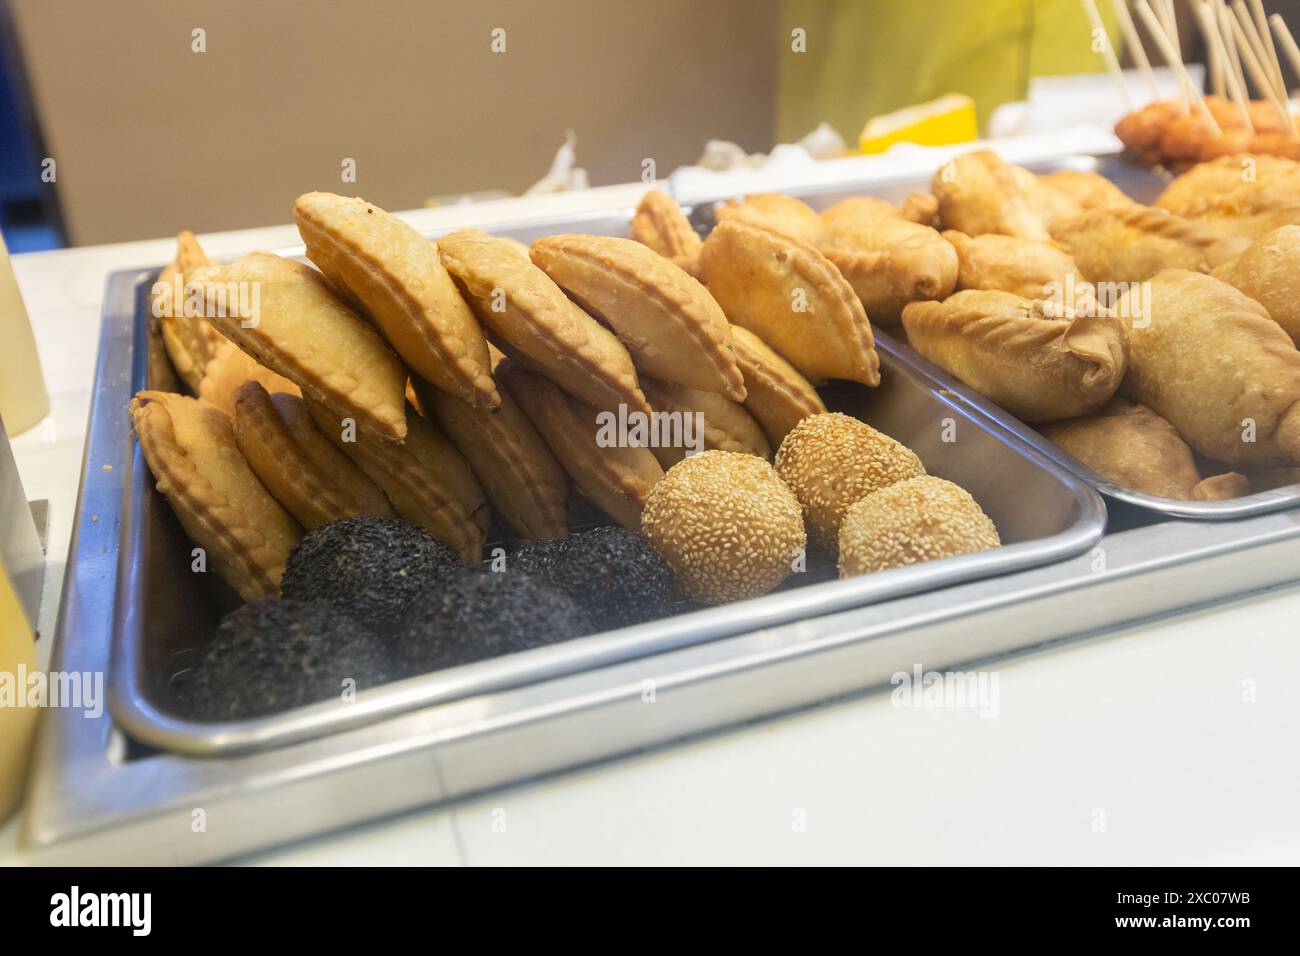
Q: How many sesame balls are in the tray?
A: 7